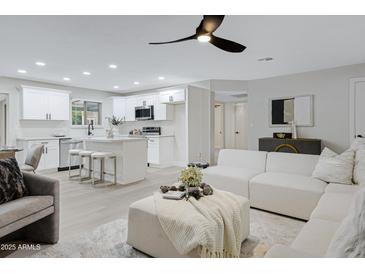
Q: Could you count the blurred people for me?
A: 0